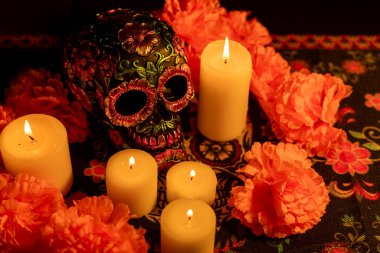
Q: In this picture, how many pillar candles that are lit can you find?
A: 5